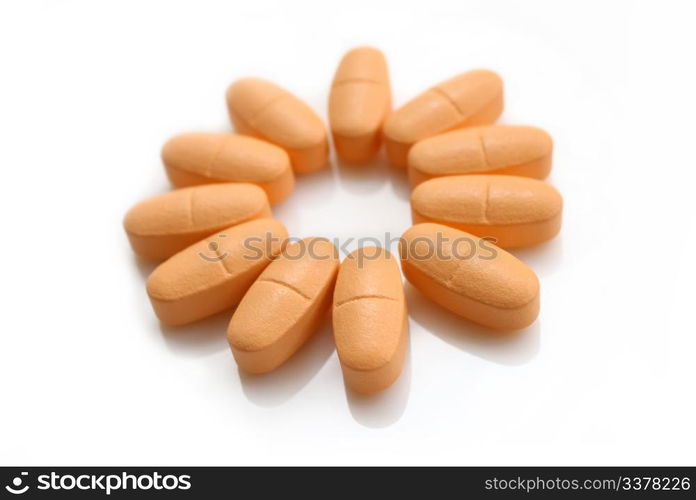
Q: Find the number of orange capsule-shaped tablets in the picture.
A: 11